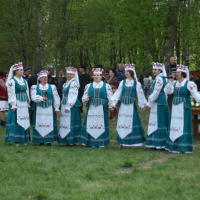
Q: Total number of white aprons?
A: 7